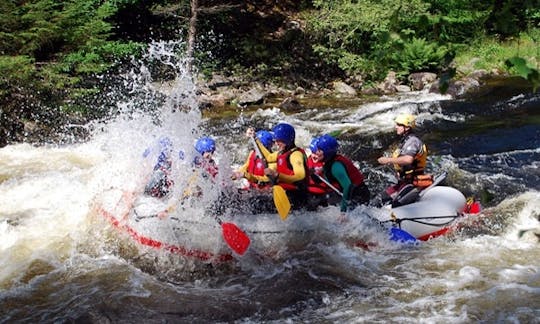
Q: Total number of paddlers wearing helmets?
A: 7